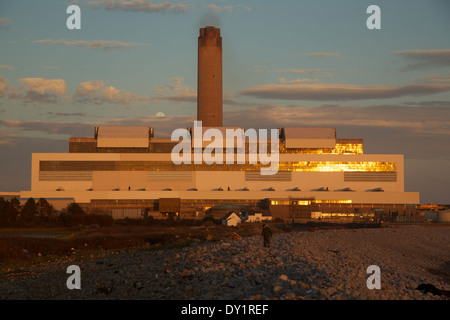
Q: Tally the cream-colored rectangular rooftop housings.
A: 3